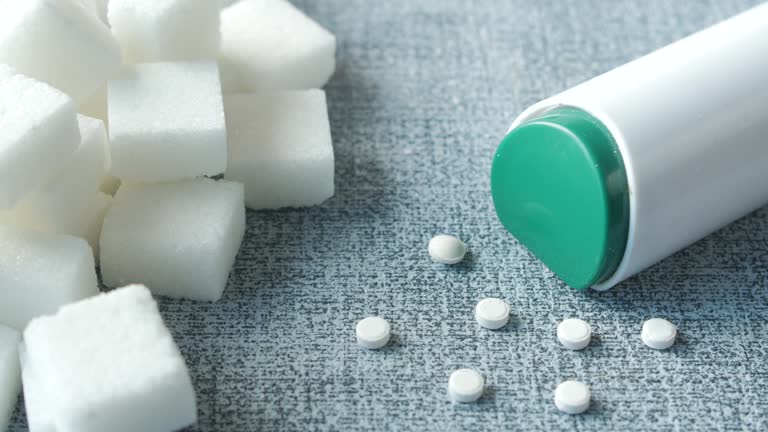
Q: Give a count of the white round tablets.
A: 7